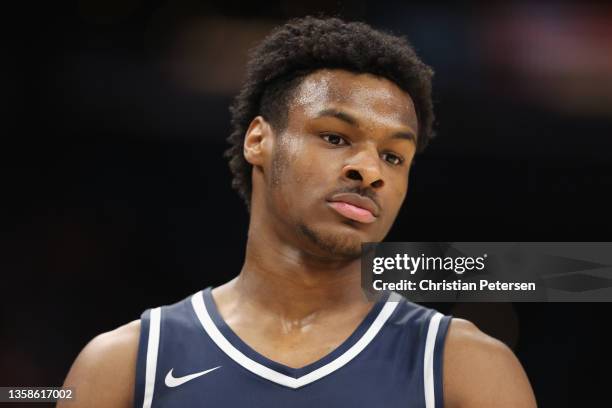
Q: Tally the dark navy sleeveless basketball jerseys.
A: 1